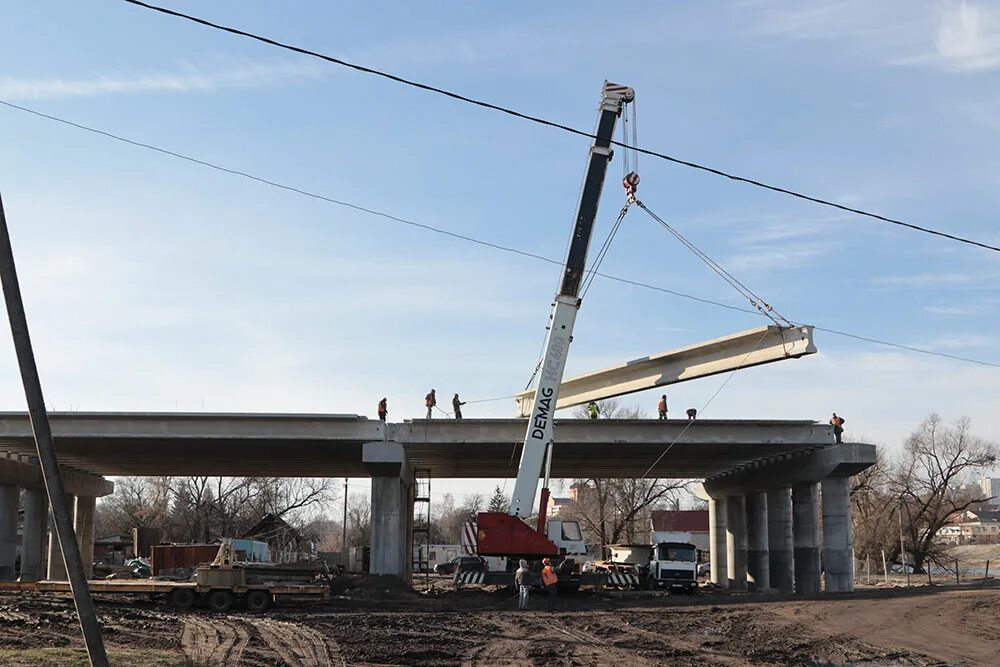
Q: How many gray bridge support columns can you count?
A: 11